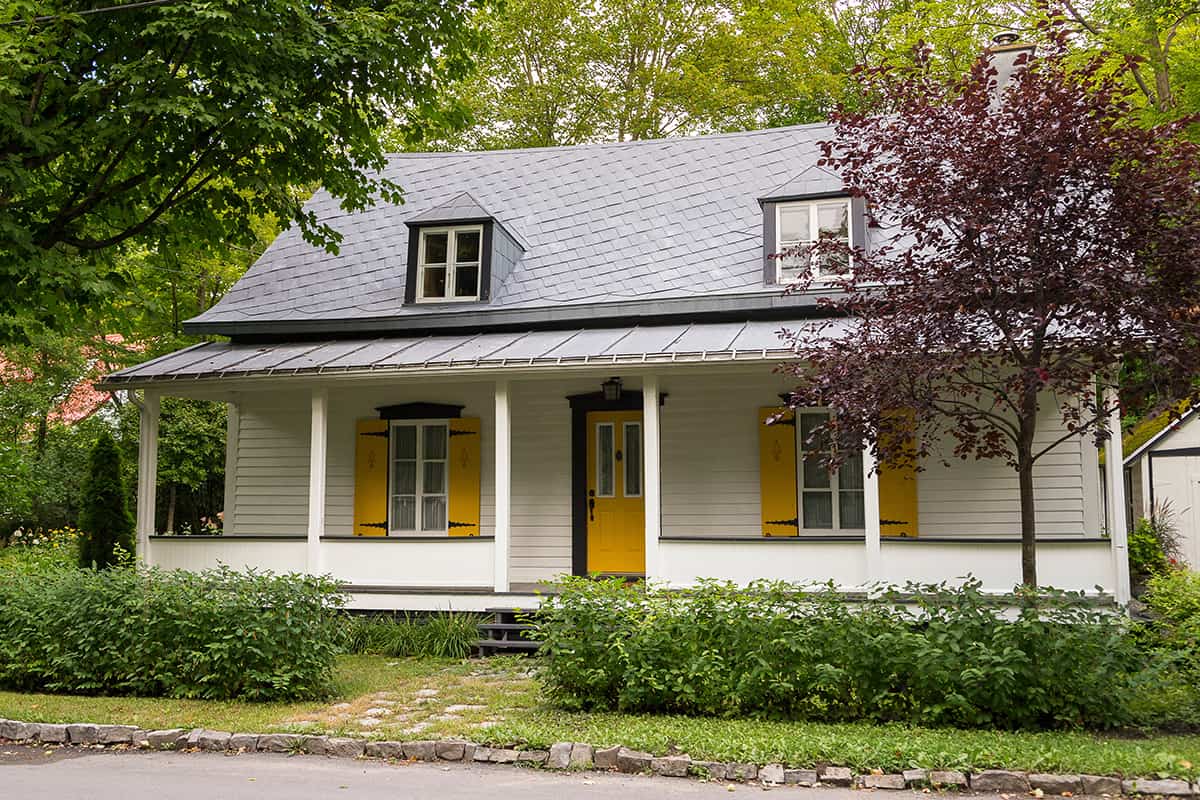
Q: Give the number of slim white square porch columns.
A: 6